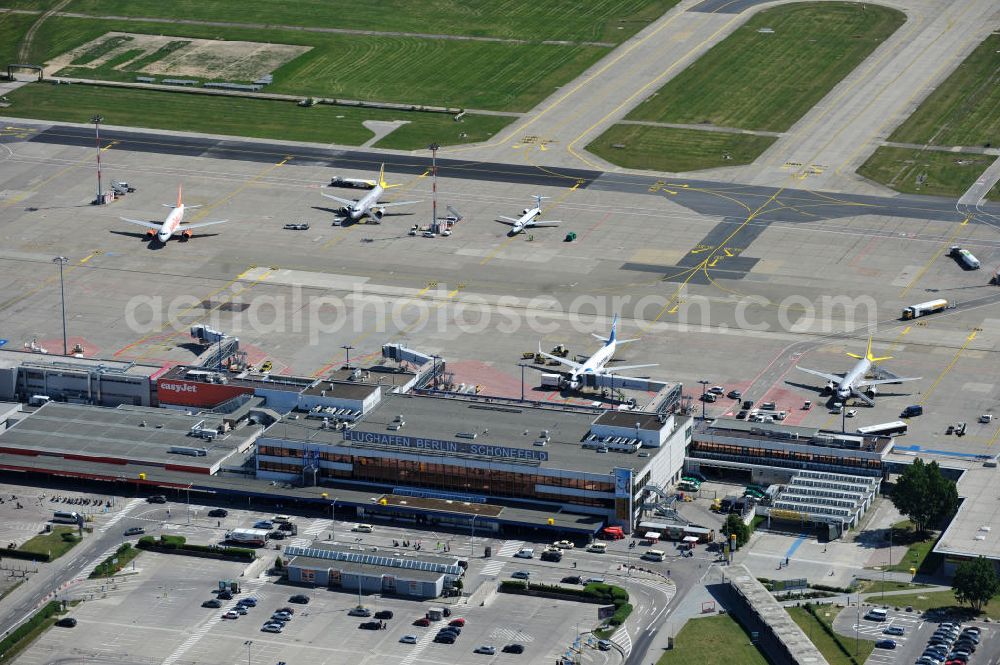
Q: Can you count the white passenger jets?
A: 5